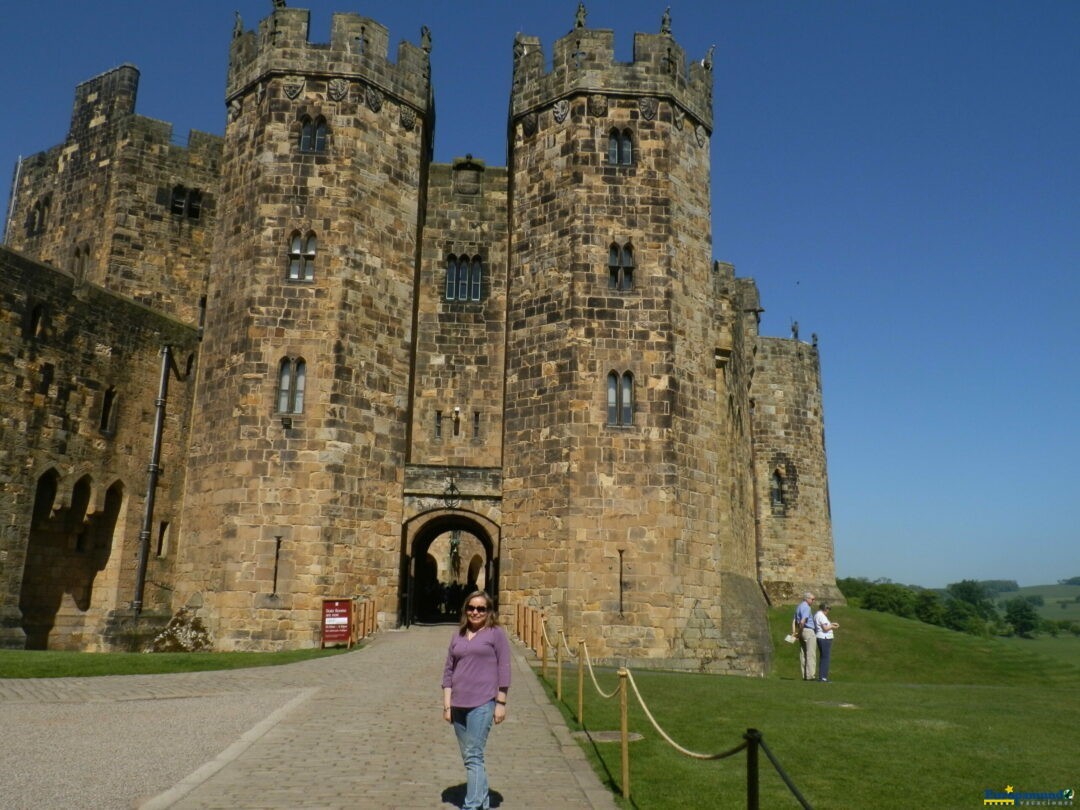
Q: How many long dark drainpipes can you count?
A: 1